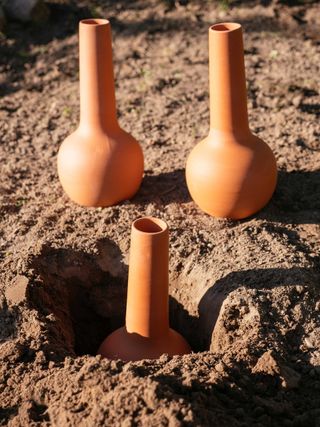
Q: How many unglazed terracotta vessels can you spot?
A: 3